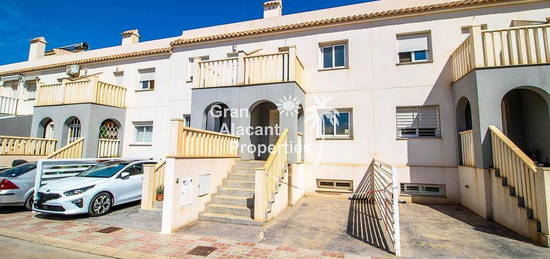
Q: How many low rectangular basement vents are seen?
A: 2